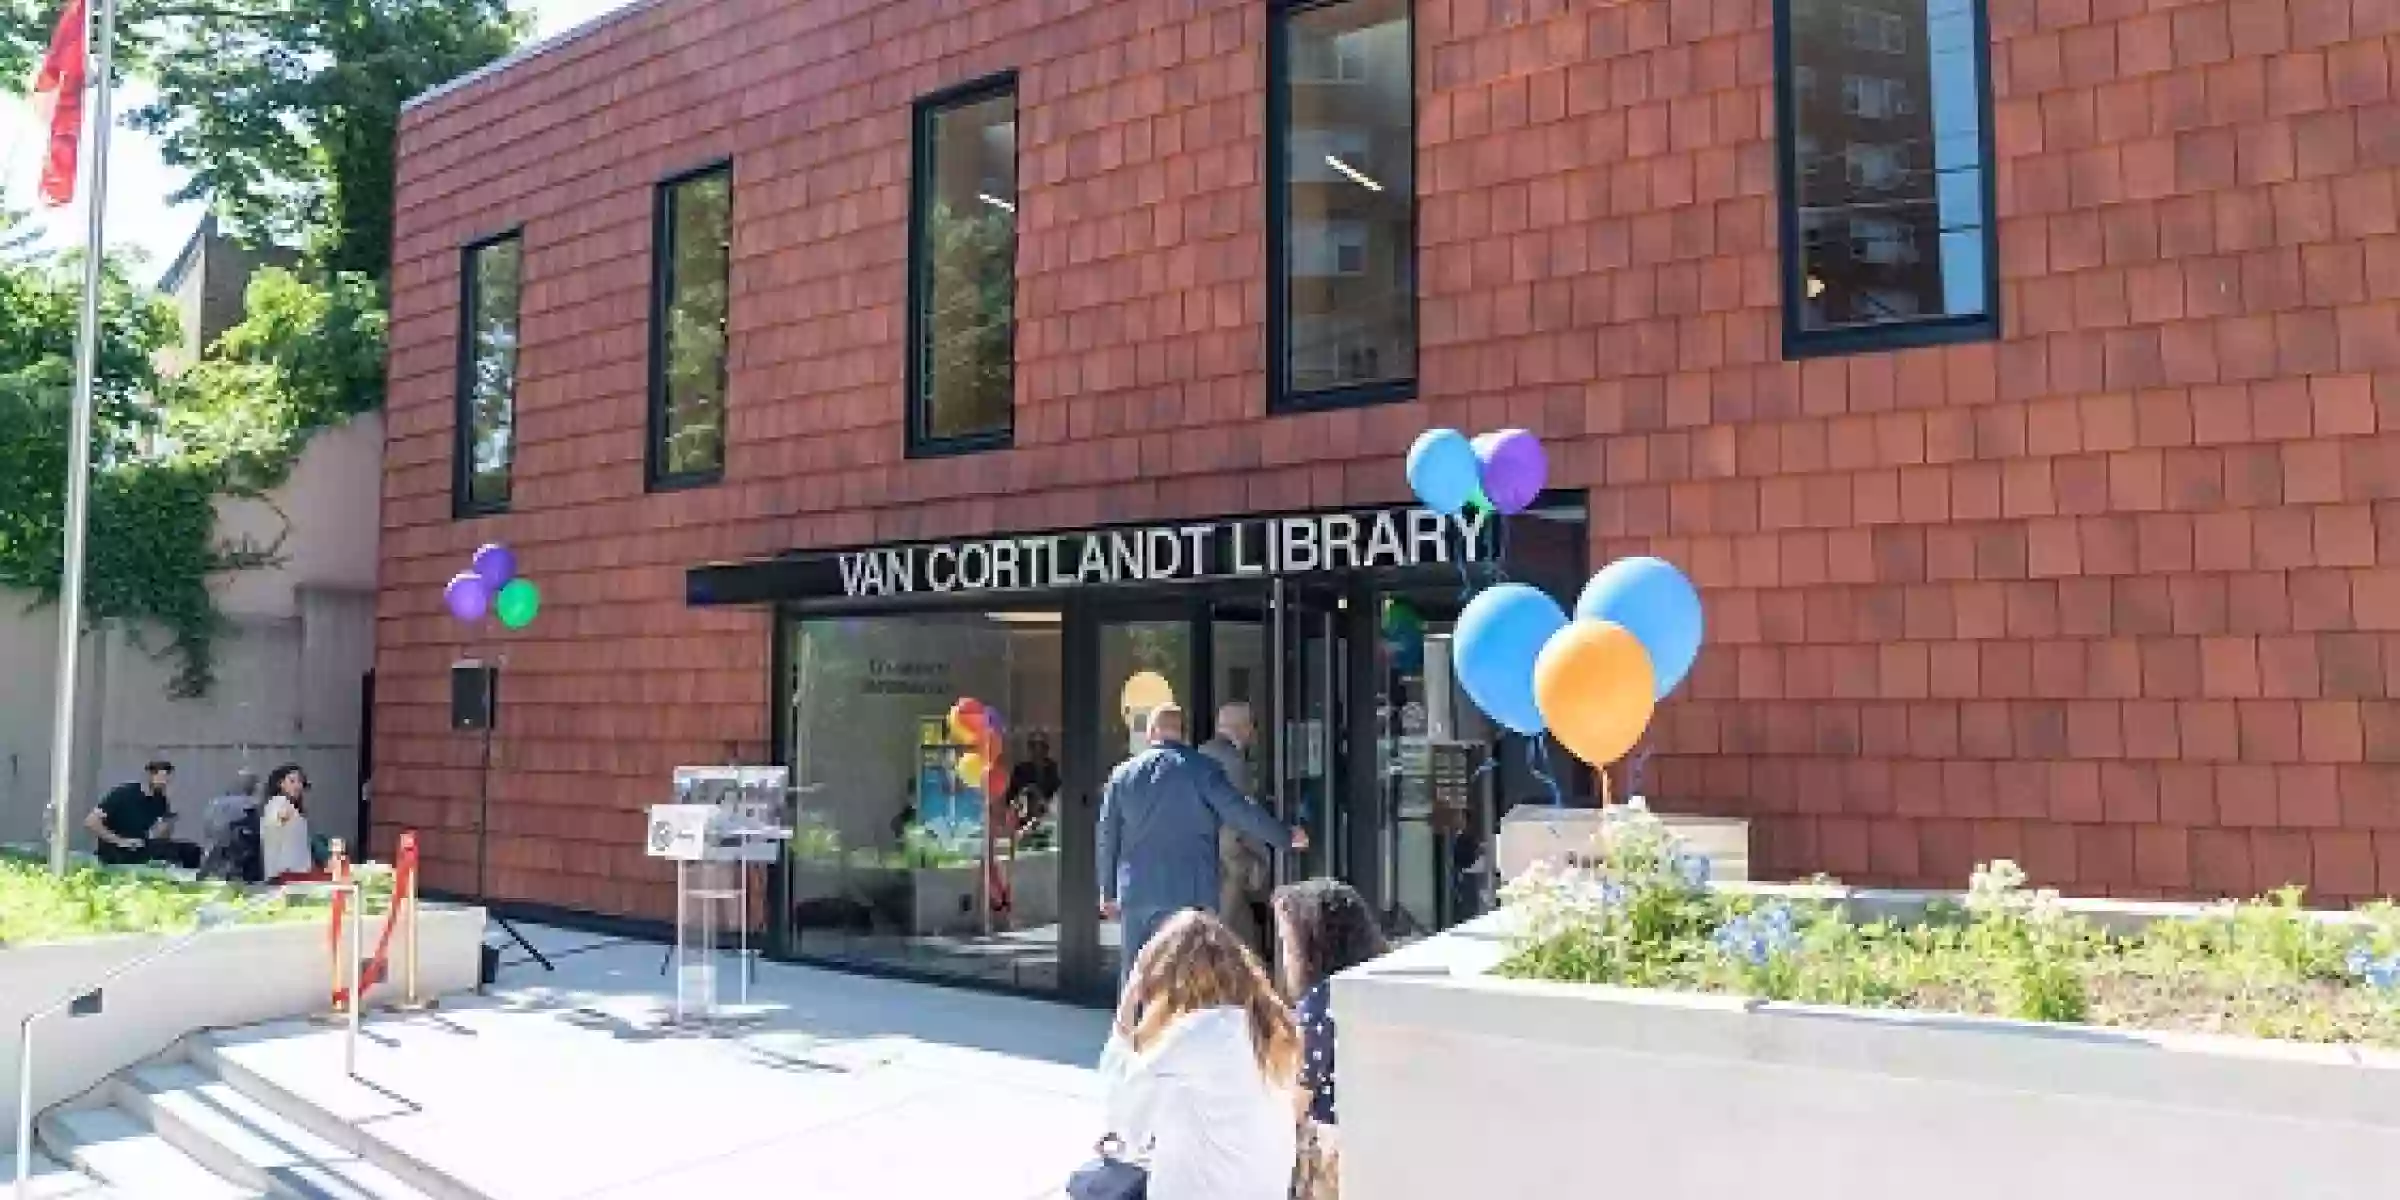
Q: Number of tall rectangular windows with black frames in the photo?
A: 5